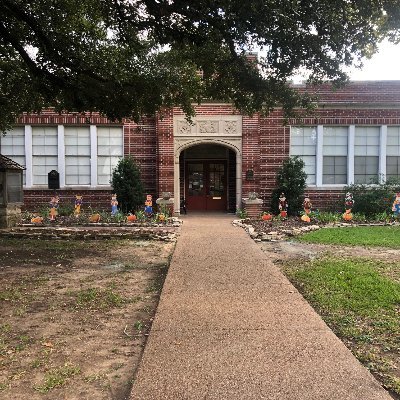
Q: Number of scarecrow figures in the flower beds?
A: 8